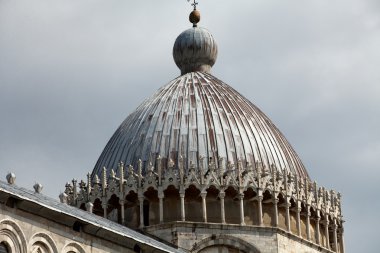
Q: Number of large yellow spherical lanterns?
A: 0